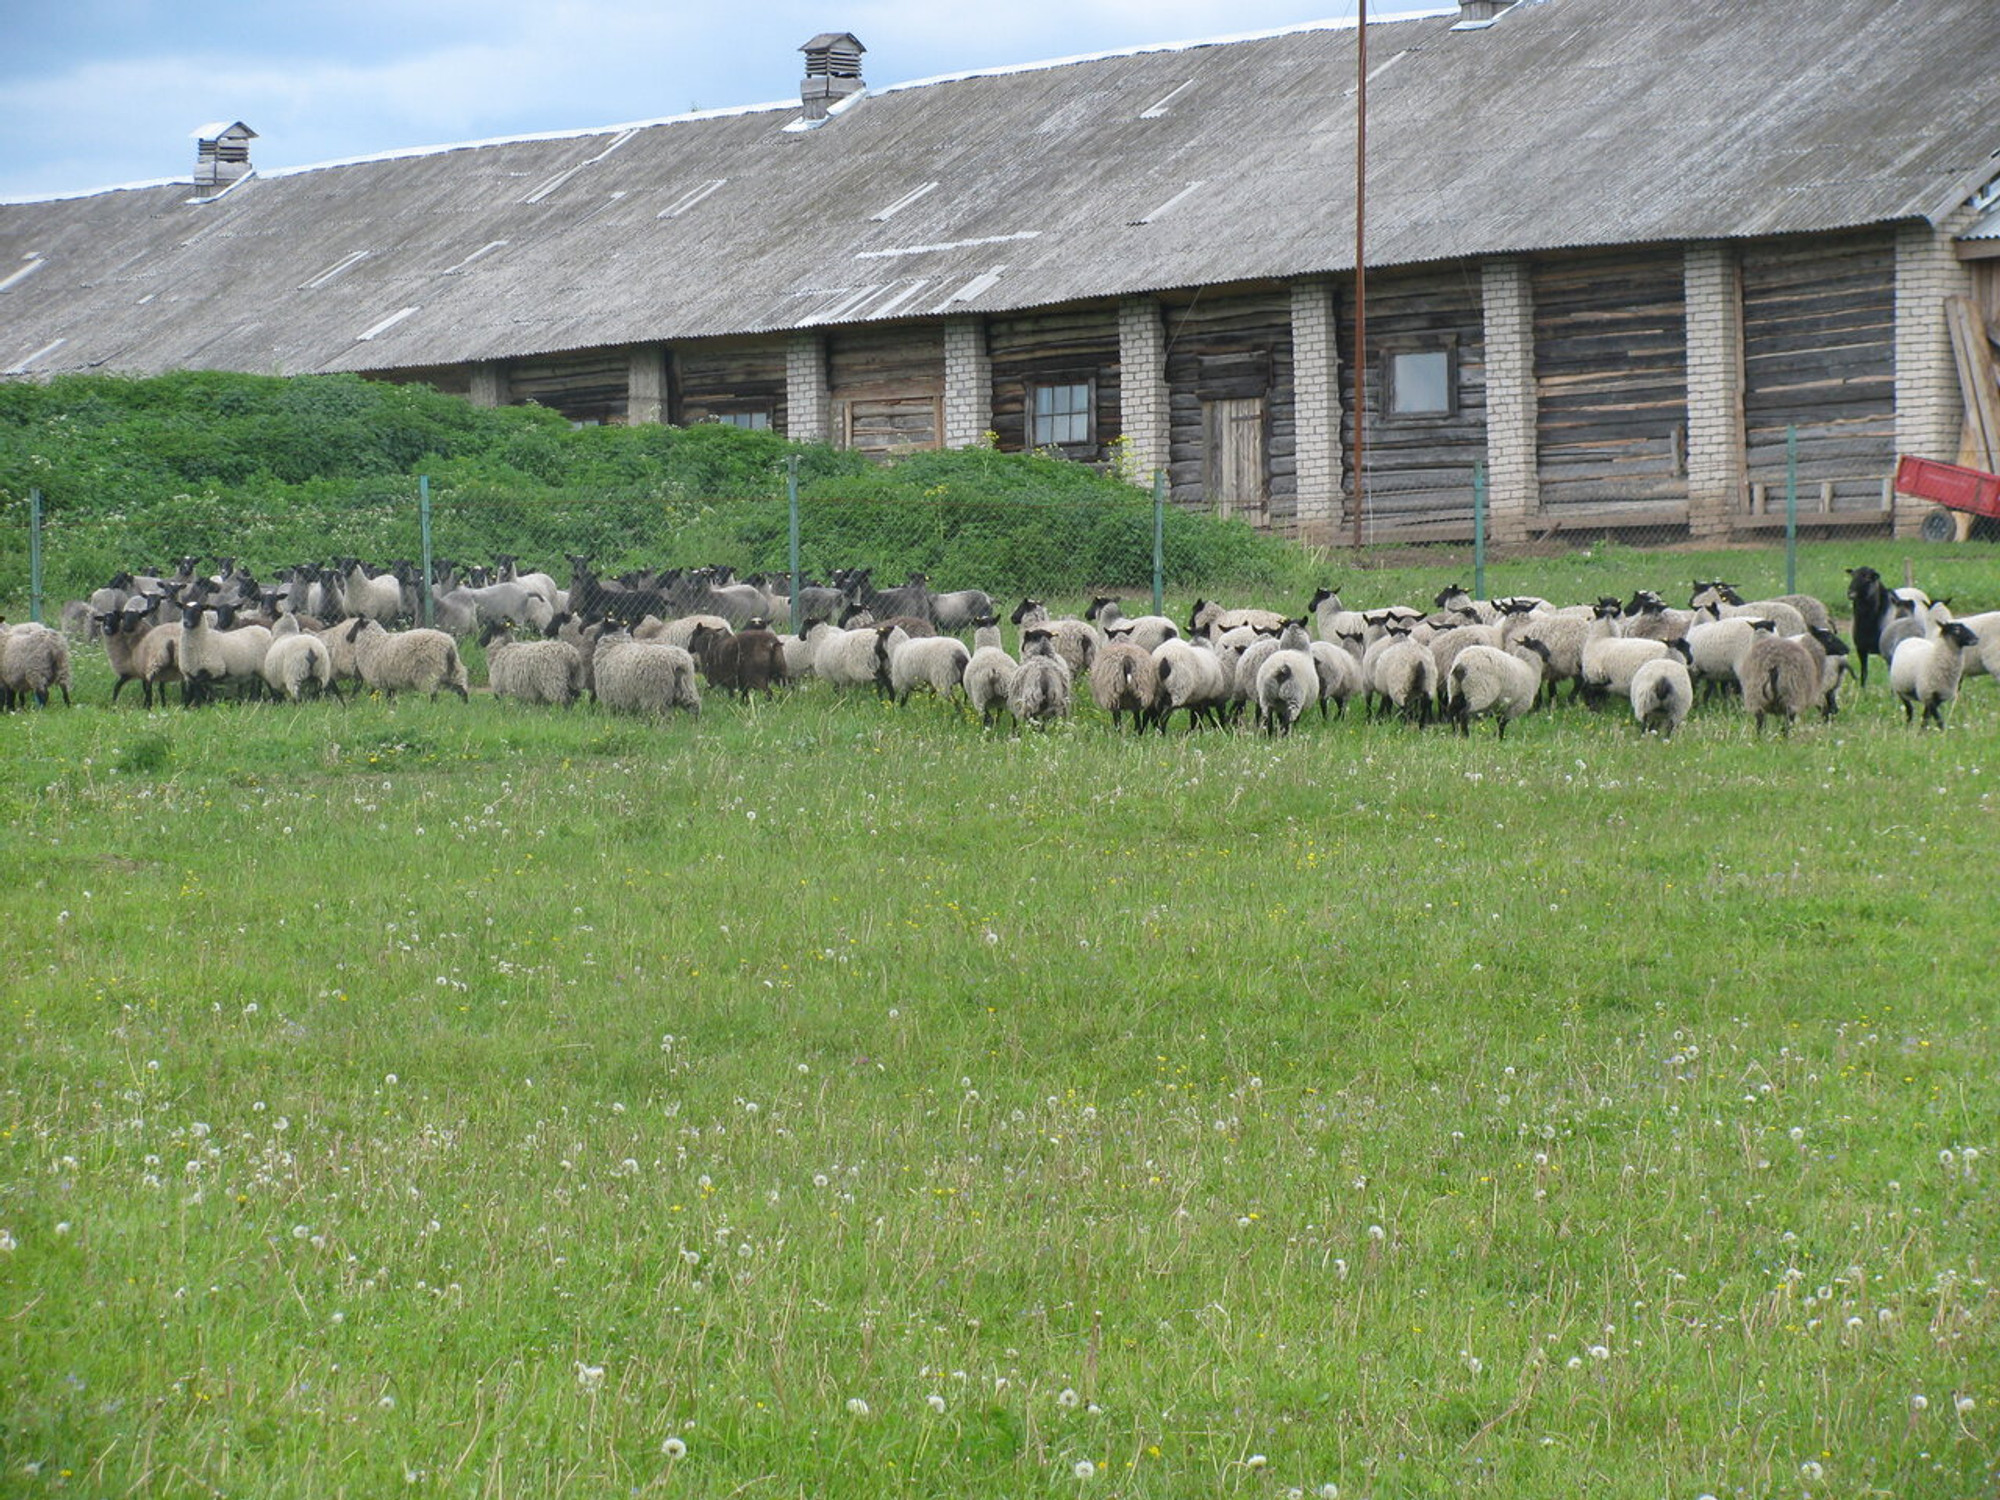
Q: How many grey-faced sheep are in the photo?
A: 0